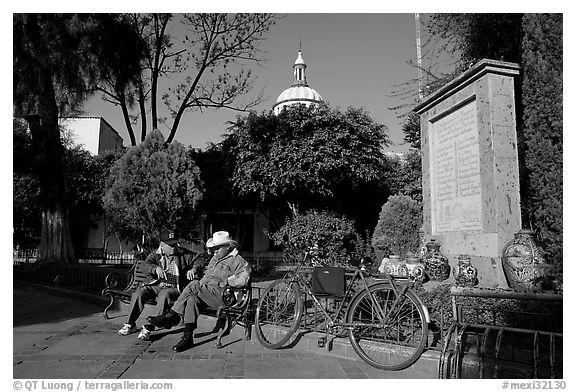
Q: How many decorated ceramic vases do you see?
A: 5